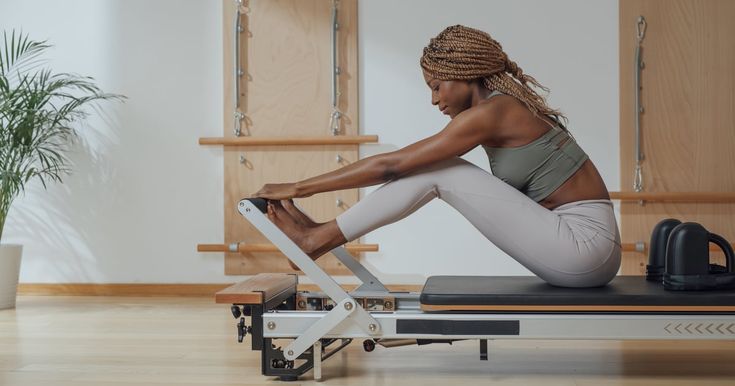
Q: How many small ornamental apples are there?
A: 0